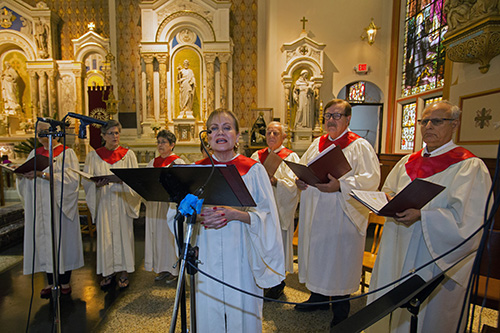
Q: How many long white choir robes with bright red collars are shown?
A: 7